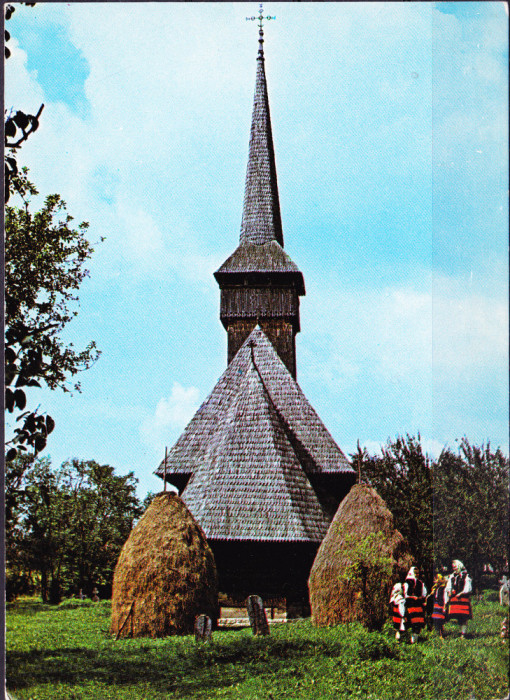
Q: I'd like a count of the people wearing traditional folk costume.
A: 4